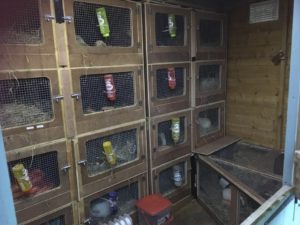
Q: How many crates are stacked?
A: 15